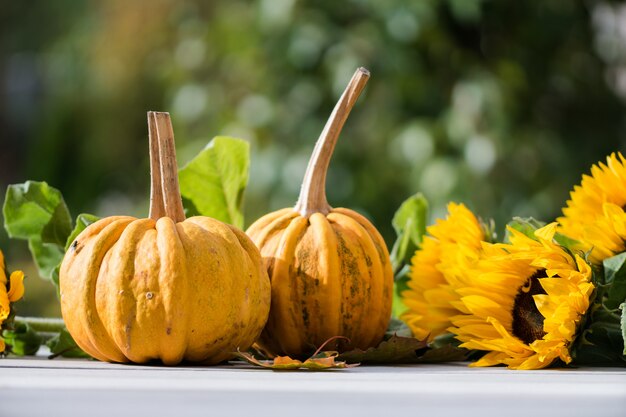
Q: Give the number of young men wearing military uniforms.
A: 0